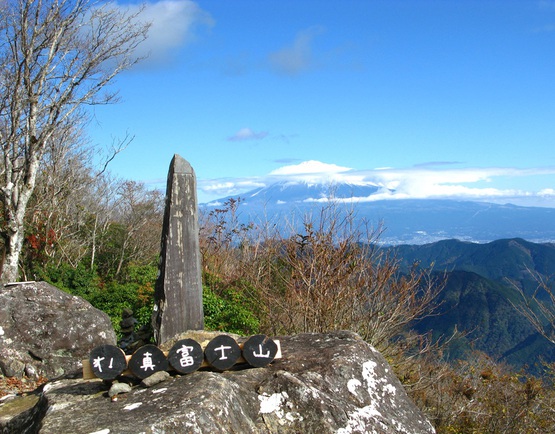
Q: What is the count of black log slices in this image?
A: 5